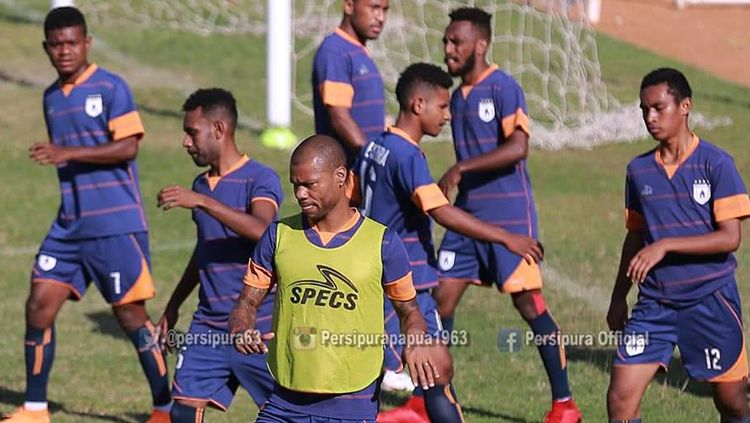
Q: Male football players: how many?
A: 7